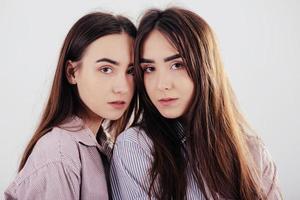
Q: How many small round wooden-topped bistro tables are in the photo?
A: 0